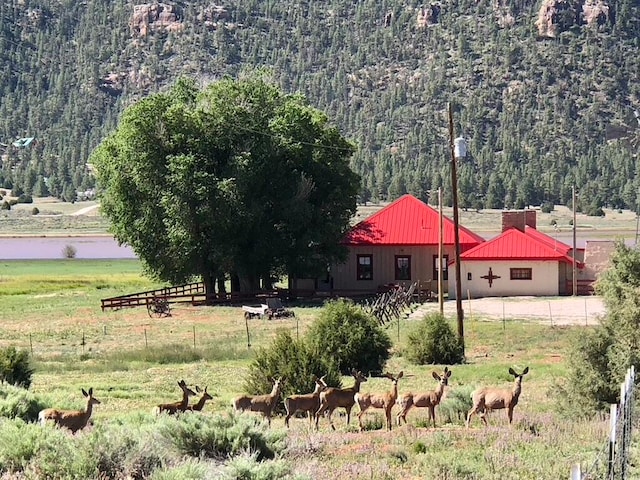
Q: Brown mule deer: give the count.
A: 9